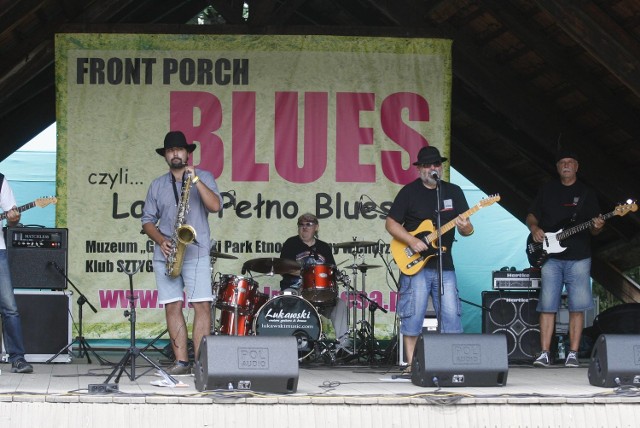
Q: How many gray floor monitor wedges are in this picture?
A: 3